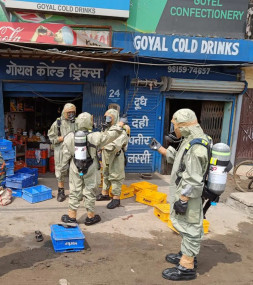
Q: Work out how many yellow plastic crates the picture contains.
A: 5